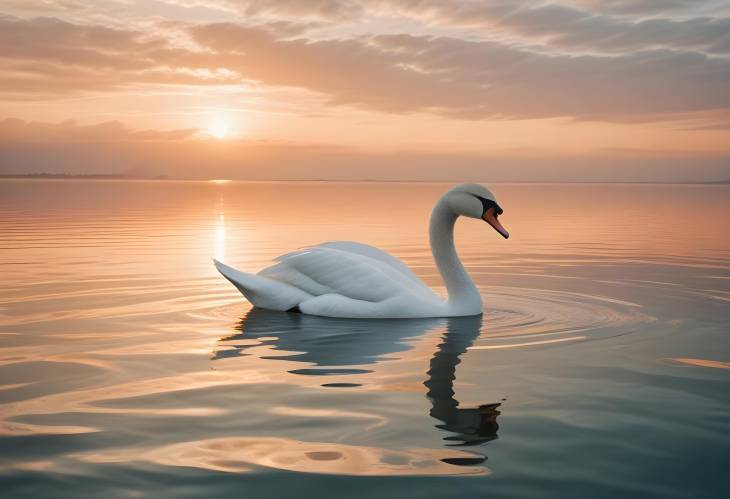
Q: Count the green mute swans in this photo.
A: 0